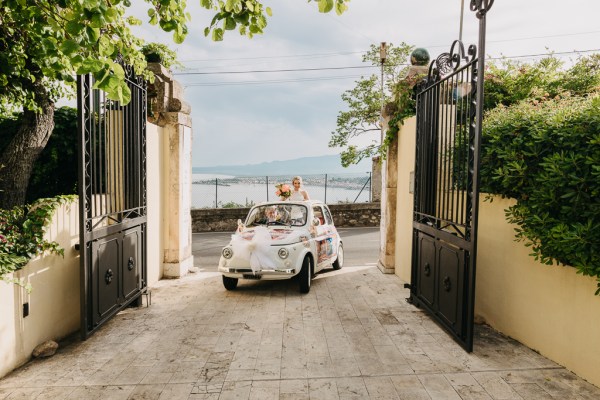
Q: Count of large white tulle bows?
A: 1